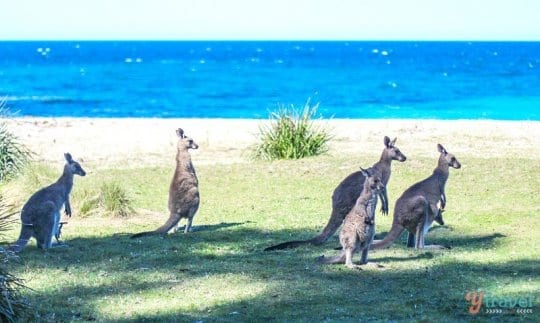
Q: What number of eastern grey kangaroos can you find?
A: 5